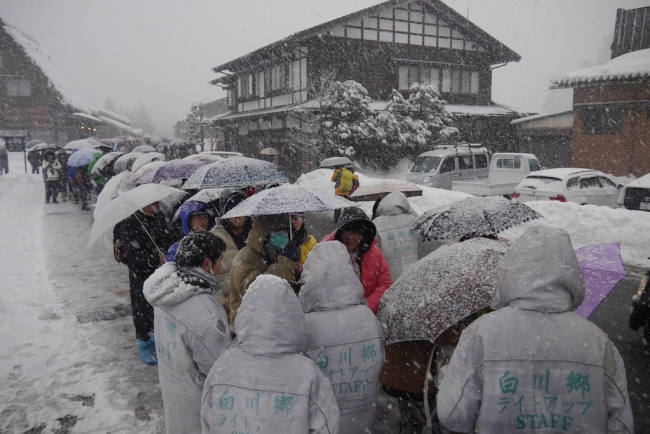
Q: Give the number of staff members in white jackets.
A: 5